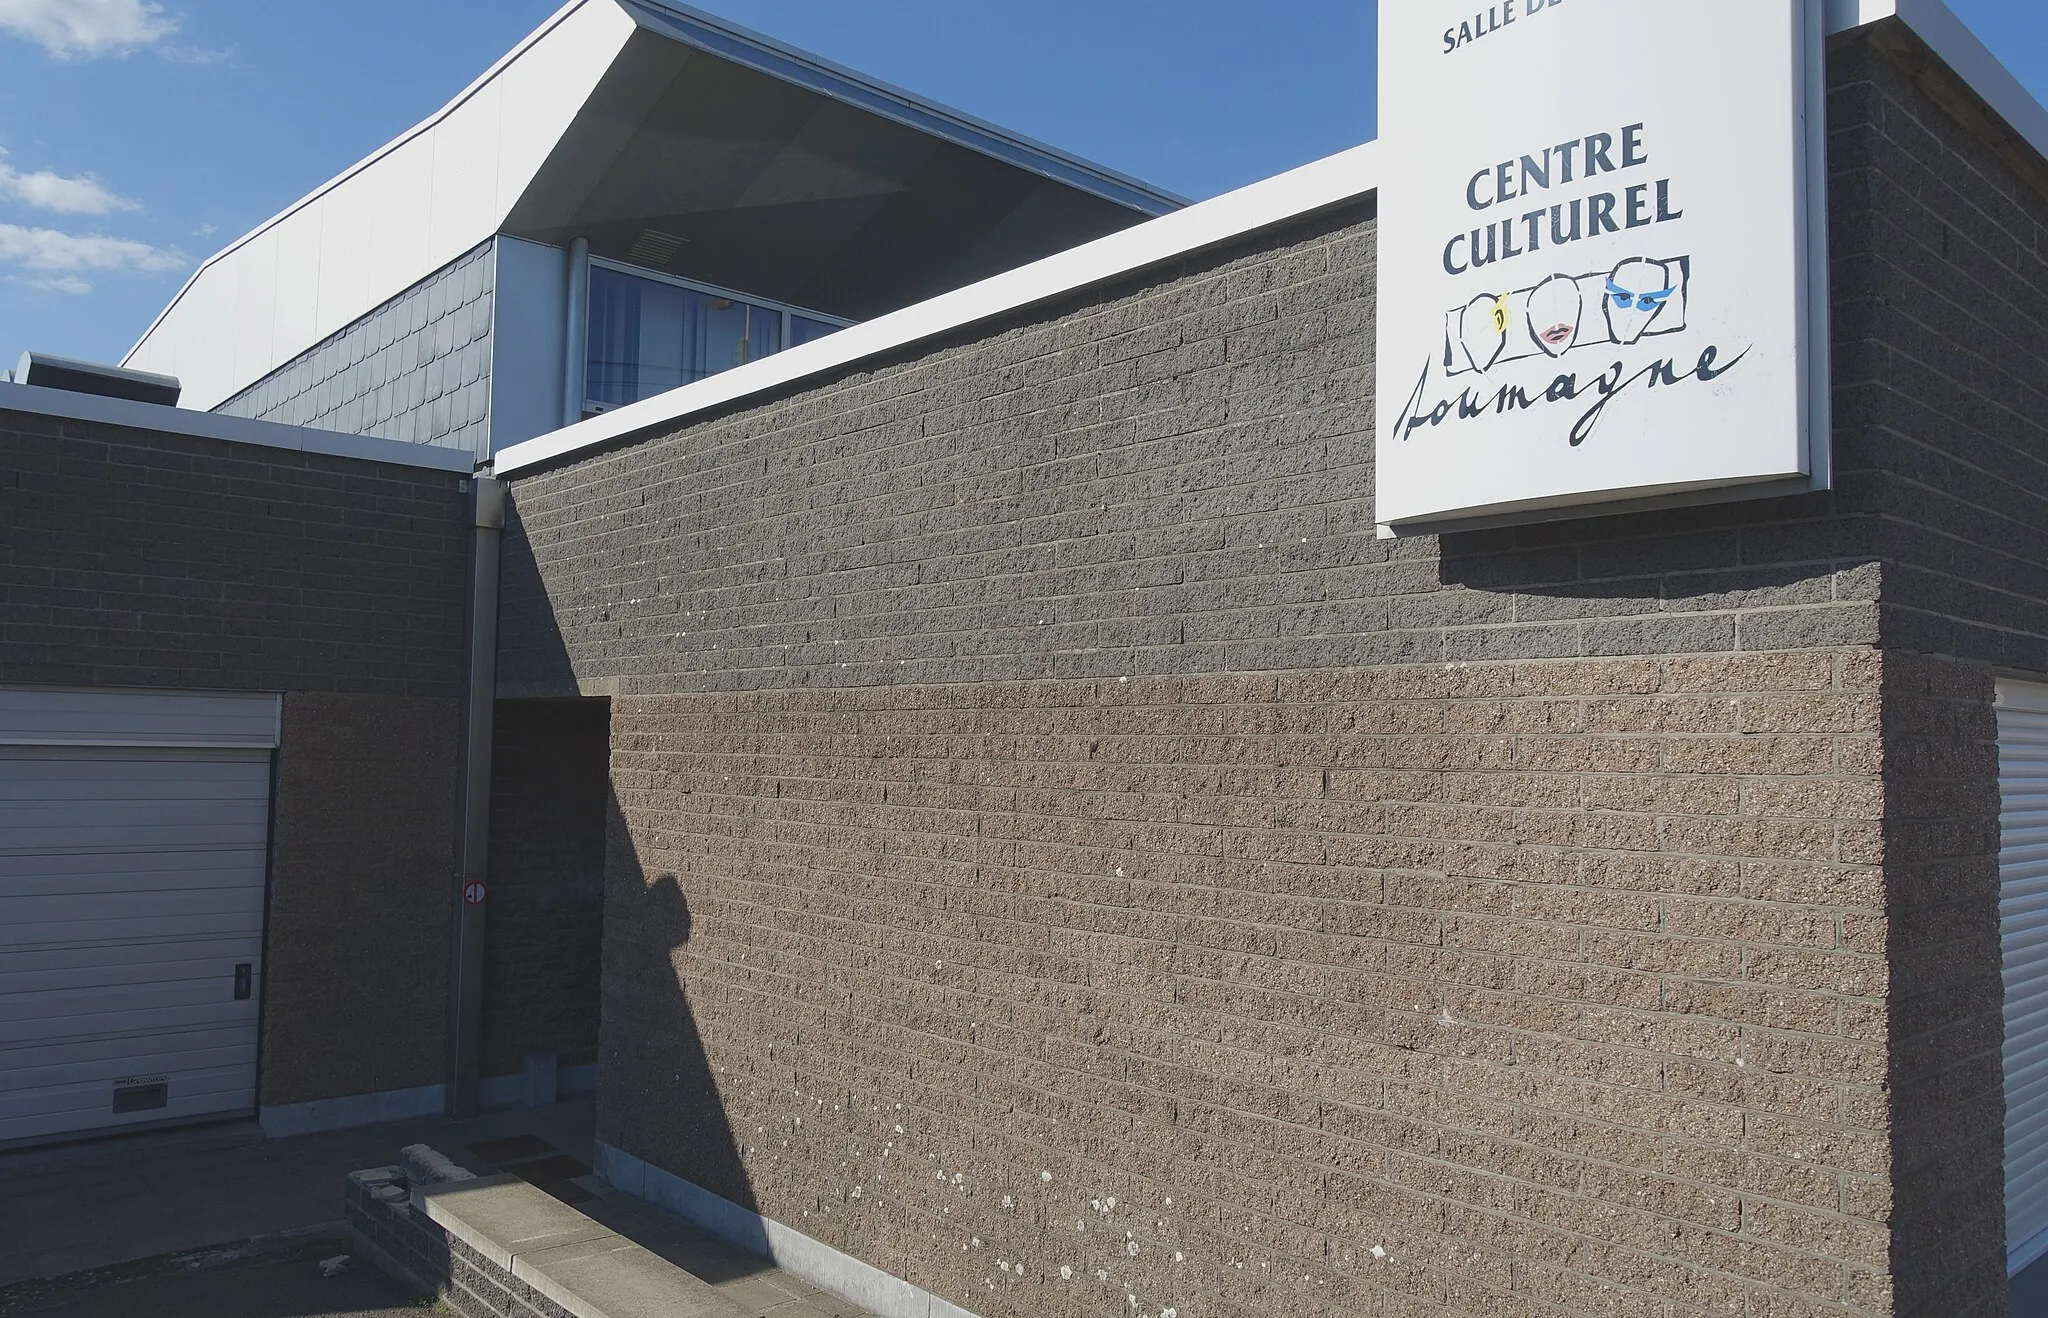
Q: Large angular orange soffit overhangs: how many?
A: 0